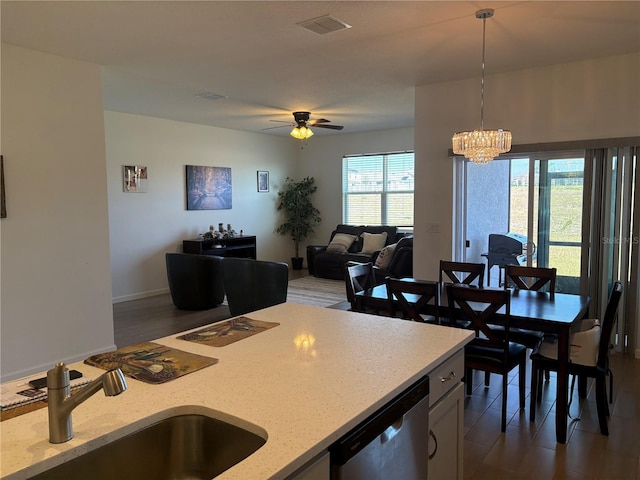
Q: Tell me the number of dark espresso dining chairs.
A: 6